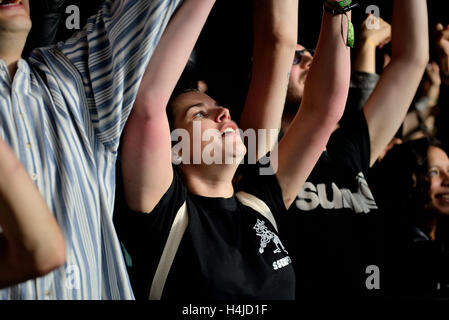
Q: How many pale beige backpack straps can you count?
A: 2